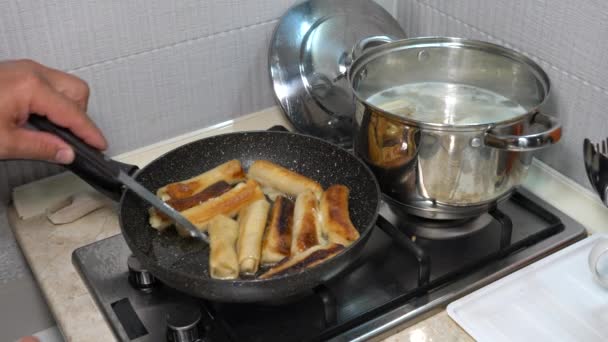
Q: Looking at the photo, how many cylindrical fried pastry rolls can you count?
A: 10